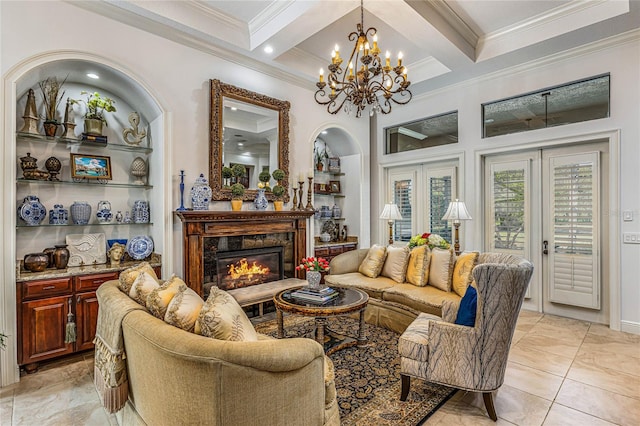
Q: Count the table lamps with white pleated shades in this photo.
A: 2